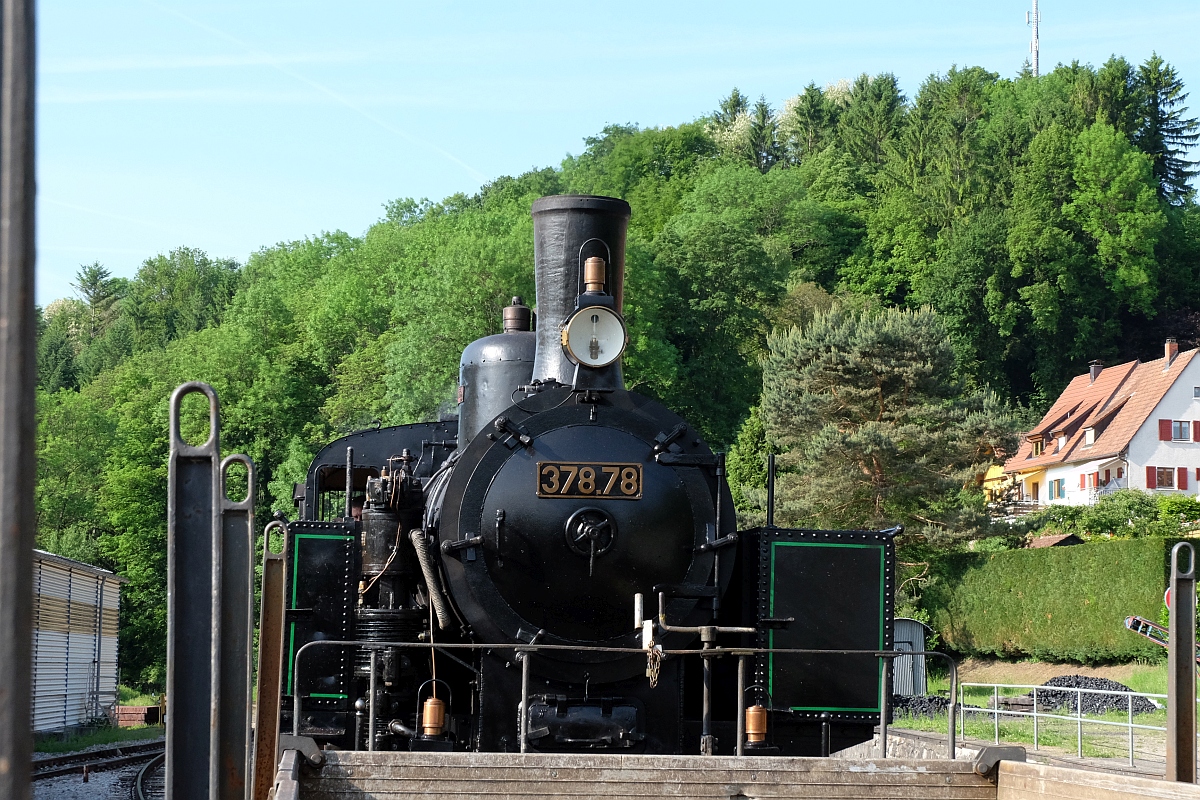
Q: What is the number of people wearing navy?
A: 0